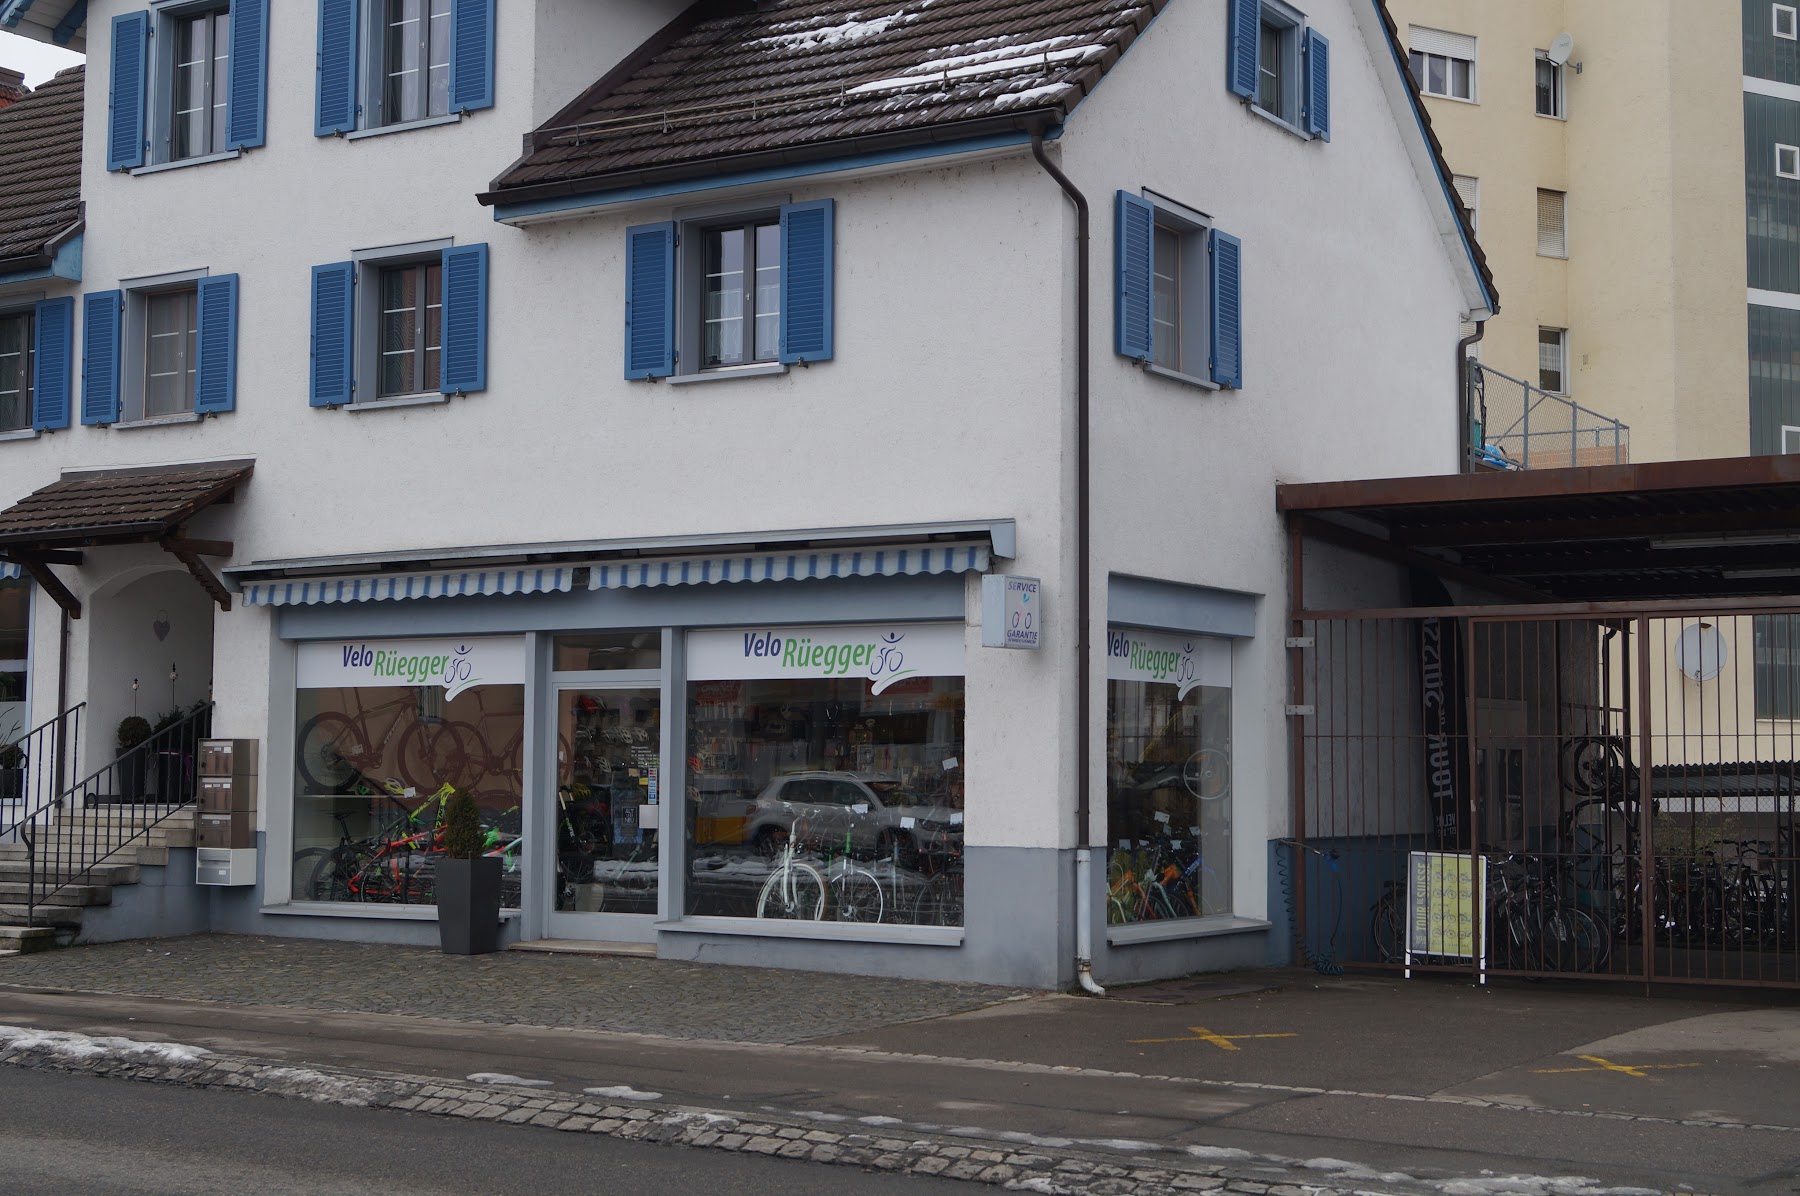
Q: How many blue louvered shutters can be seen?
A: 15